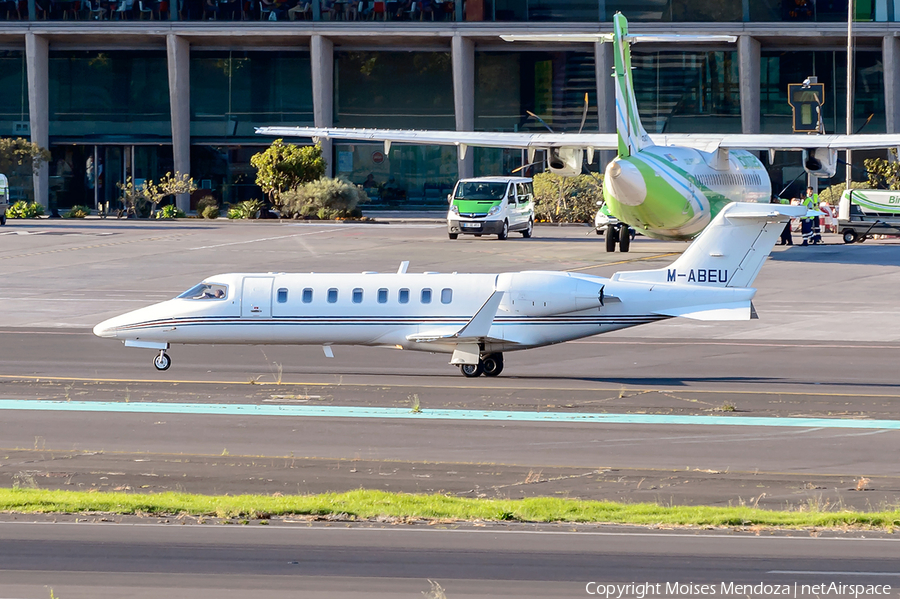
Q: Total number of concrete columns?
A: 7